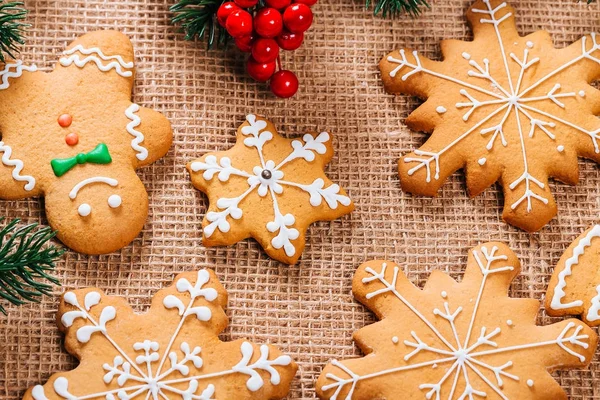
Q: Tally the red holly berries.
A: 12